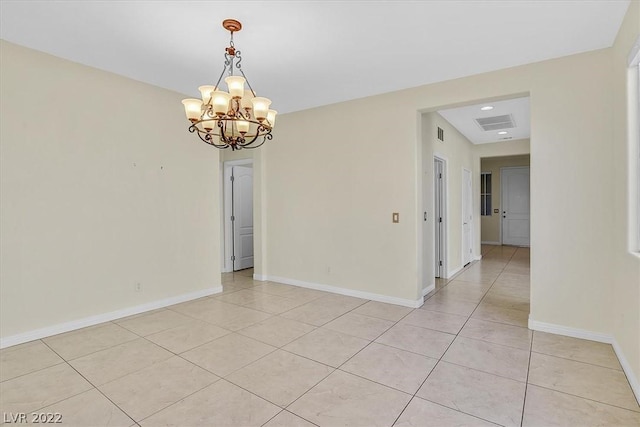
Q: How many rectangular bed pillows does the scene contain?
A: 0